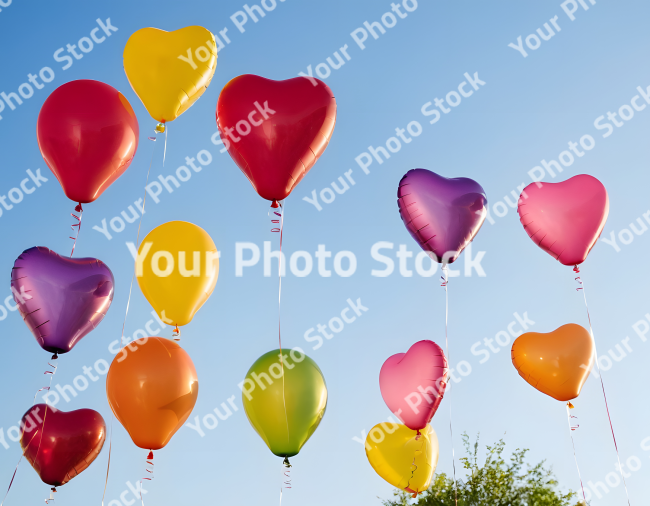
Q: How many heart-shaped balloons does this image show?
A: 9